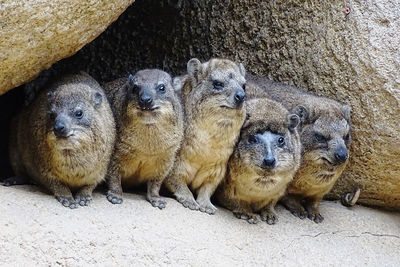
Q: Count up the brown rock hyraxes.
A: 5